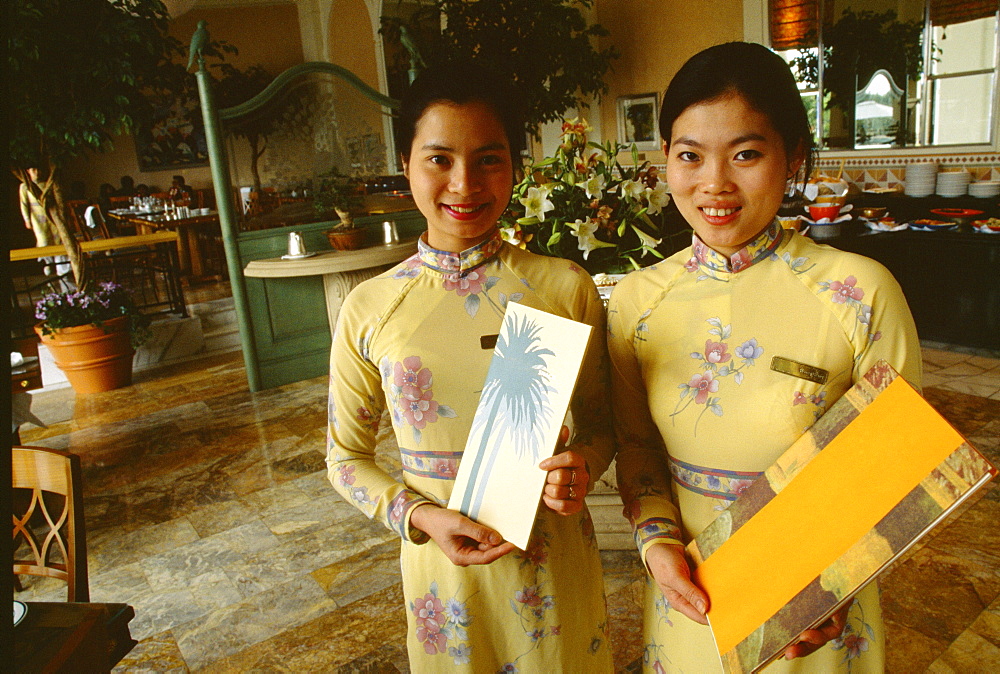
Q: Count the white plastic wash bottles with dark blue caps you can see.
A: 0